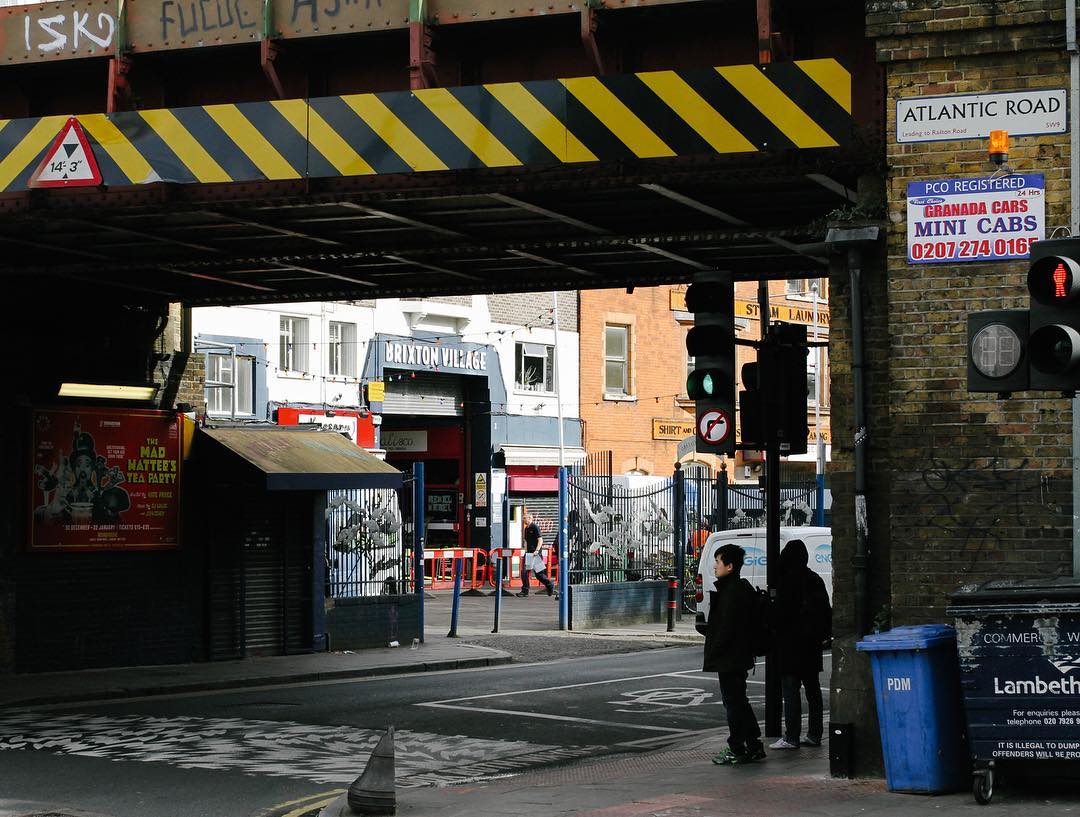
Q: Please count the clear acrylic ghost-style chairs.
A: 0